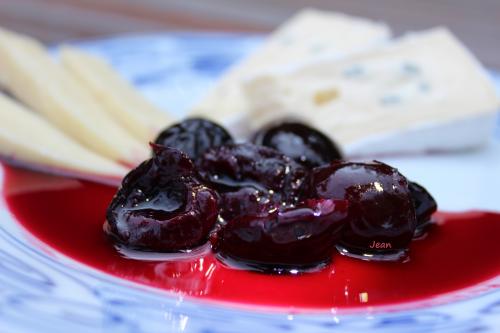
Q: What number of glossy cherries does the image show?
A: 7